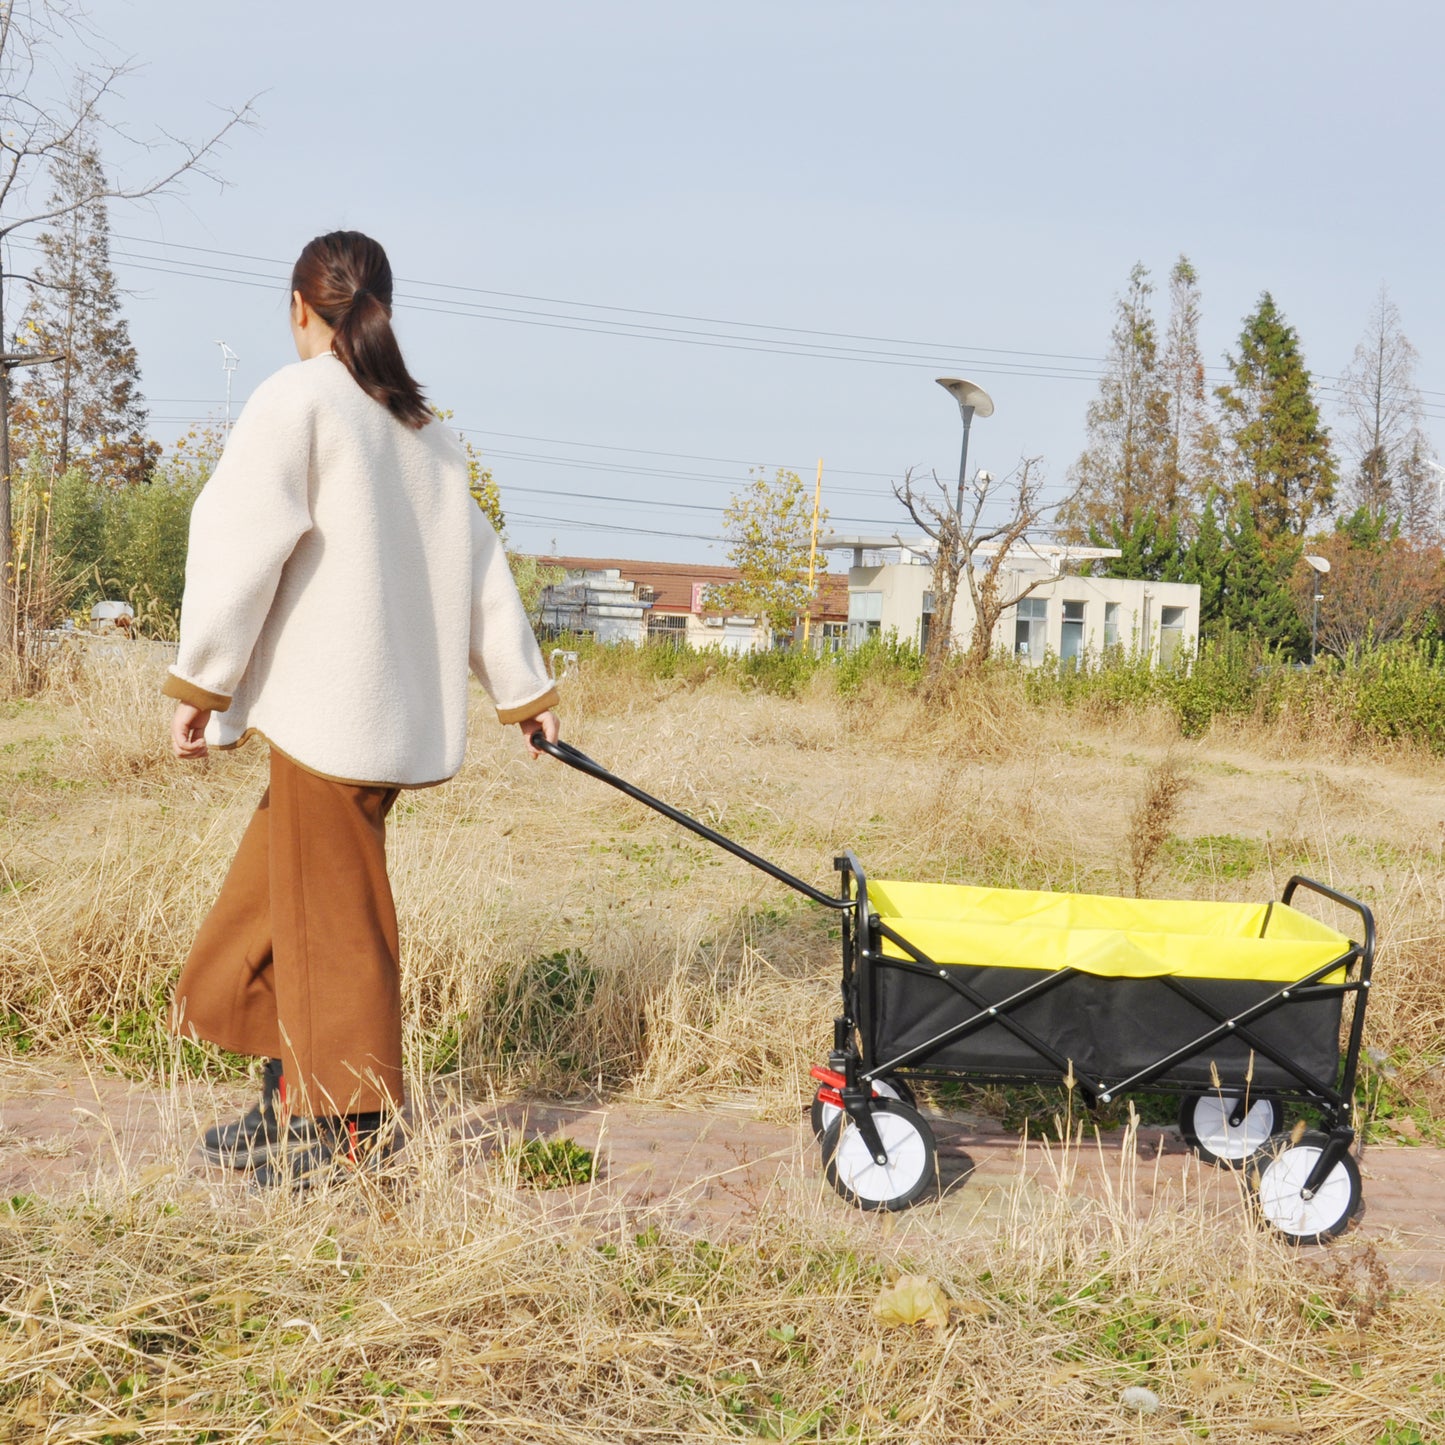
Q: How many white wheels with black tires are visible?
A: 4